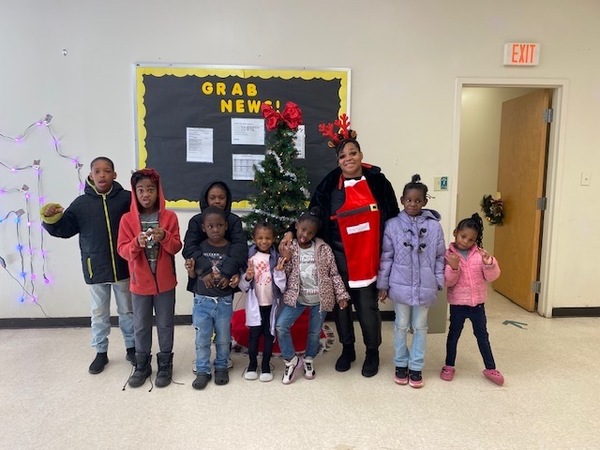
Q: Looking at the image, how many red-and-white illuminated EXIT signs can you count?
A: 1